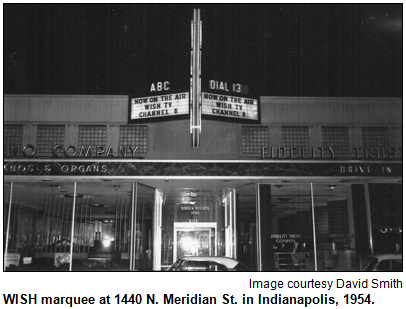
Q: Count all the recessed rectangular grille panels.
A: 8